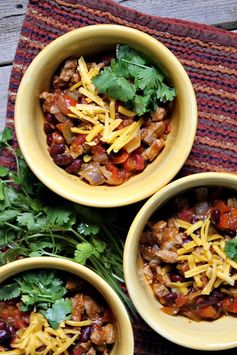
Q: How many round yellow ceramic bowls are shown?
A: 3